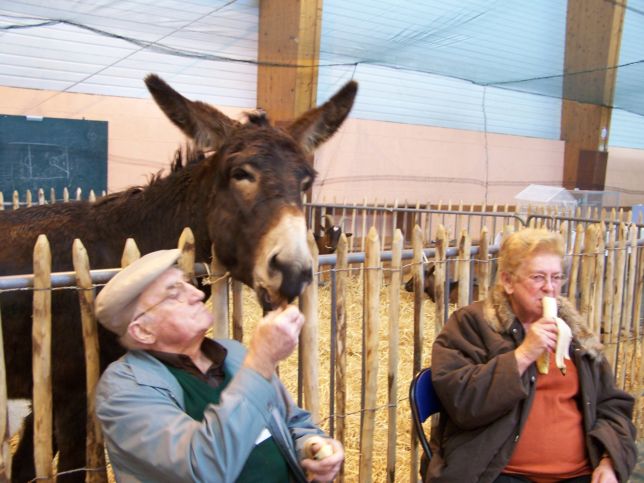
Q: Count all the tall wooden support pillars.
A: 2